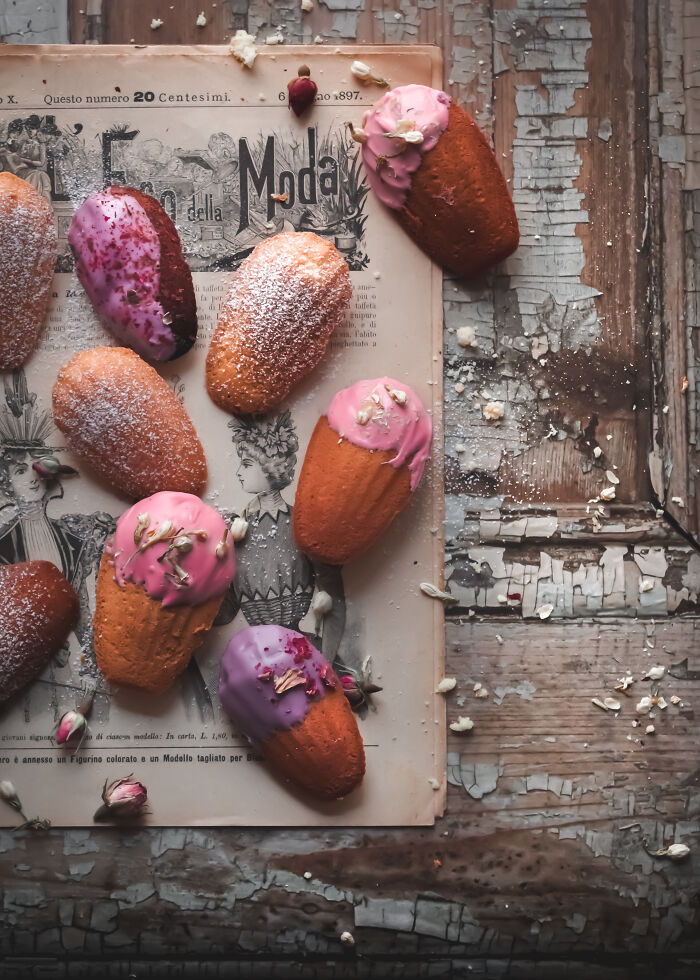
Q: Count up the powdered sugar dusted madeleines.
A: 4